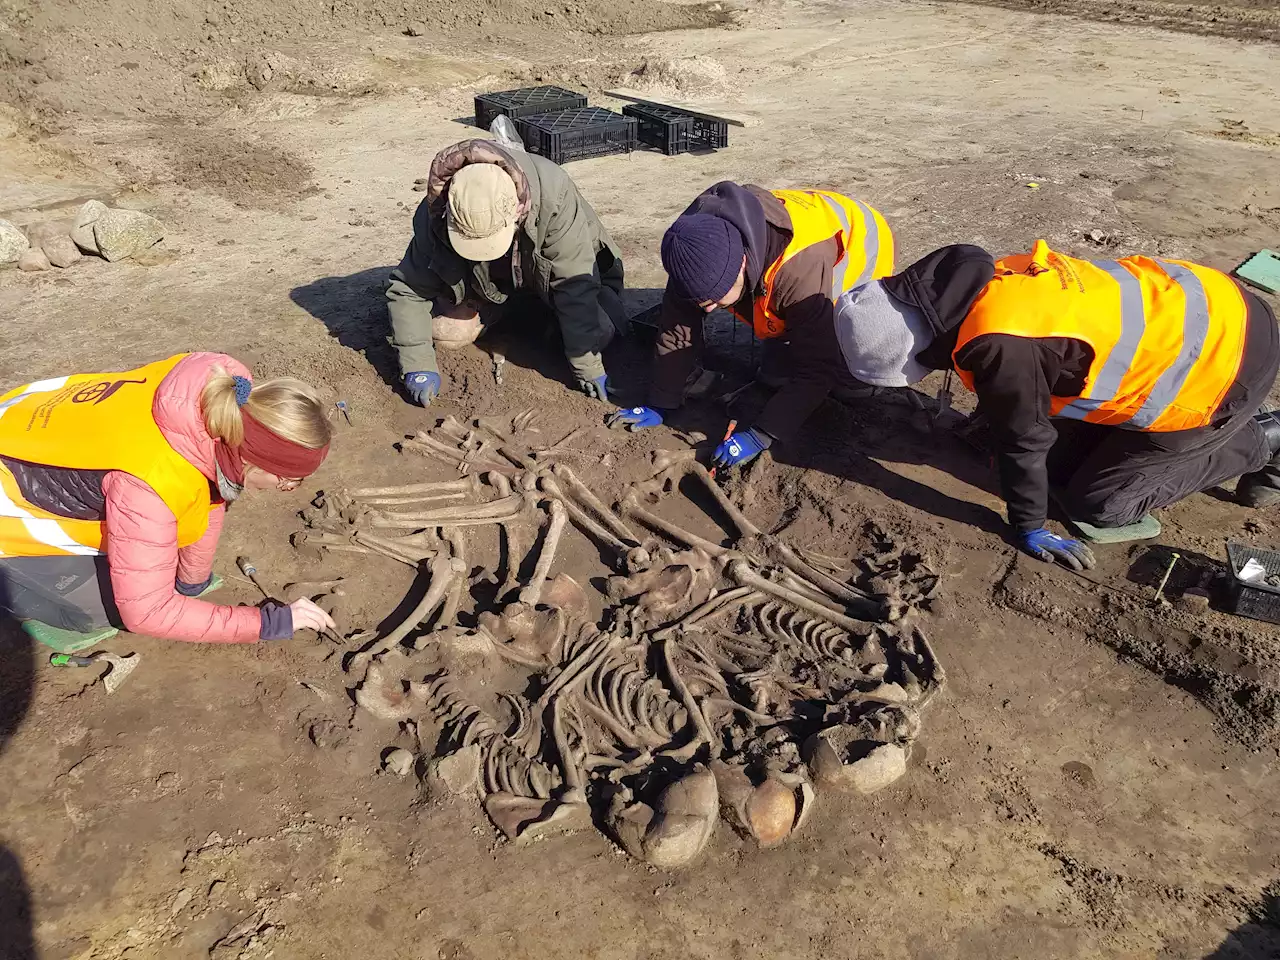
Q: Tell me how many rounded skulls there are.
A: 3